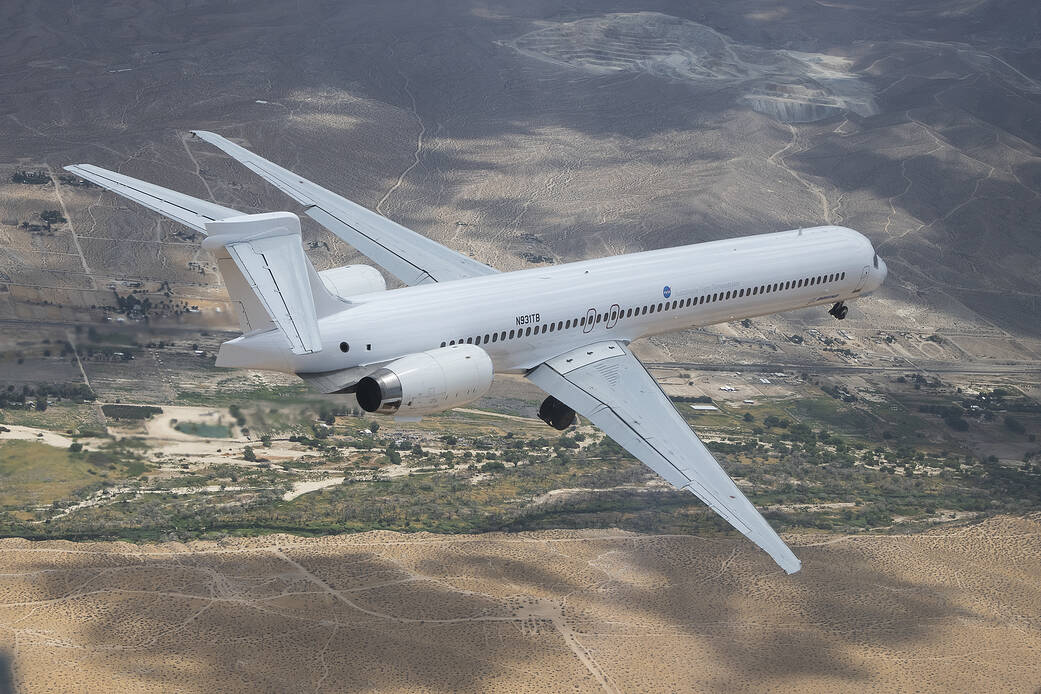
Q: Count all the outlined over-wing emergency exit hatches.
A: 2